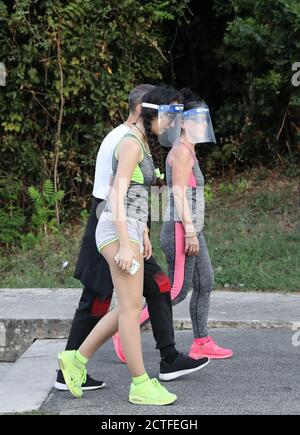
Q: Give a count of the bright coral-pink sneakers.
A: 2